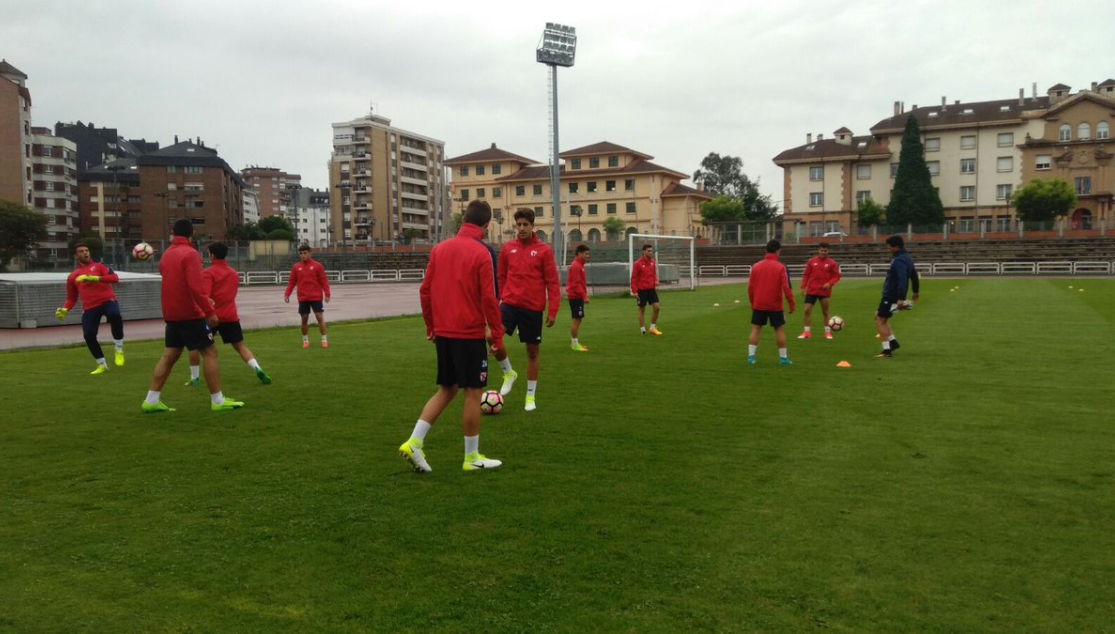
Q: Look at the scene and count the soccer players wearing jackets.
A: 11